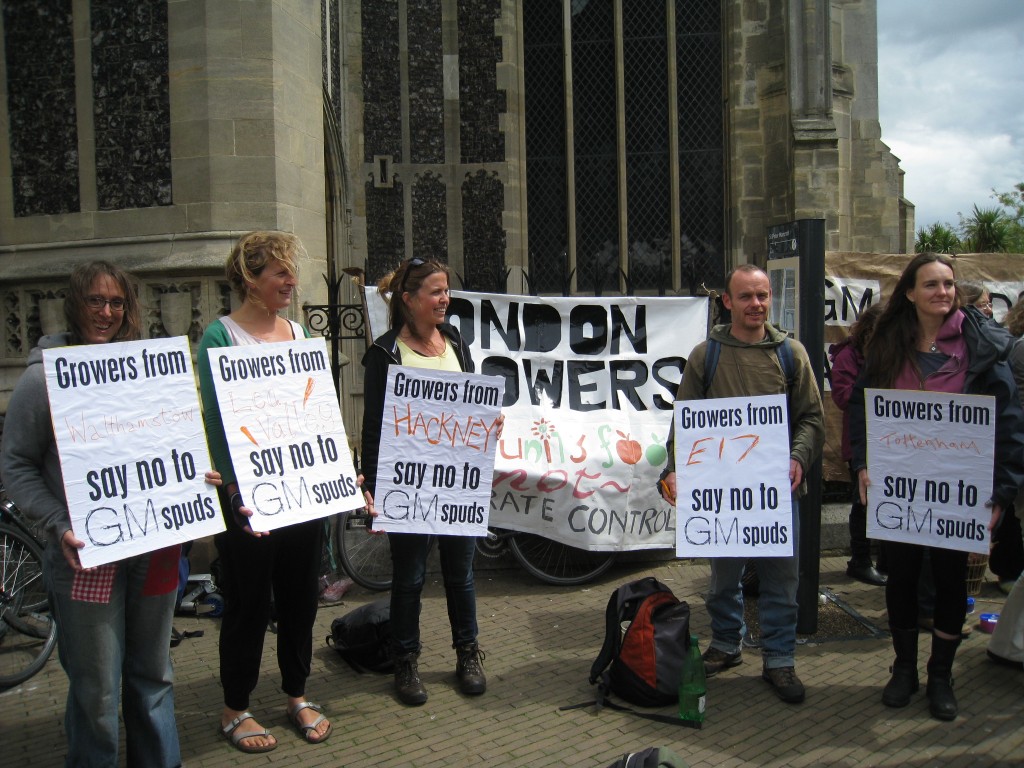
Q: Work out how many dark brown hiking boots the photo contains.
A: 4